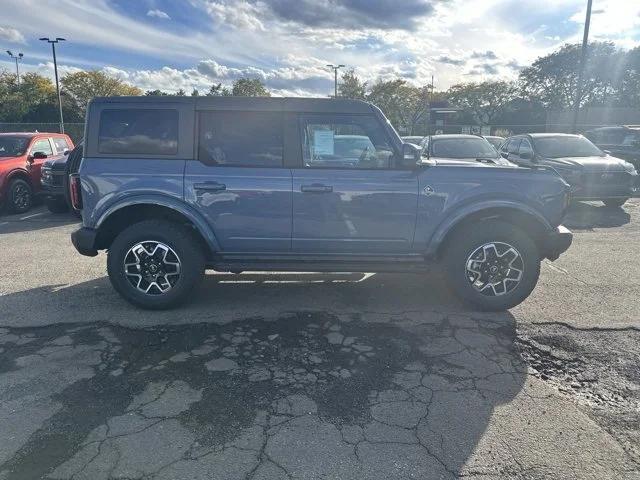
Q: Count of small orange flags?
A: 0